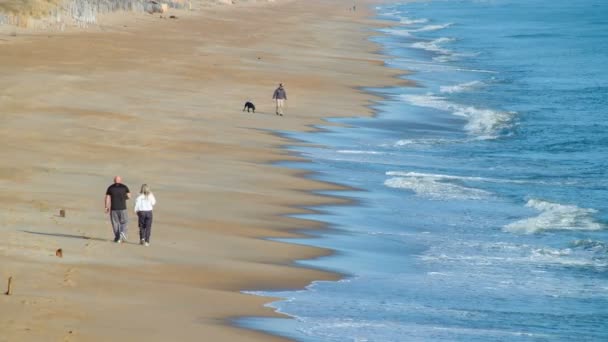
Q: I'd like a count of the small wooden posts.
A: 3